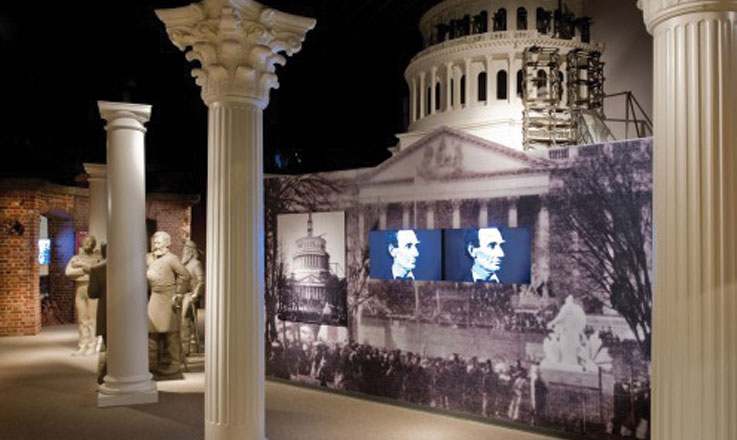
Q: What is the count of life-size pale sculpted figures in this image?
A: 3